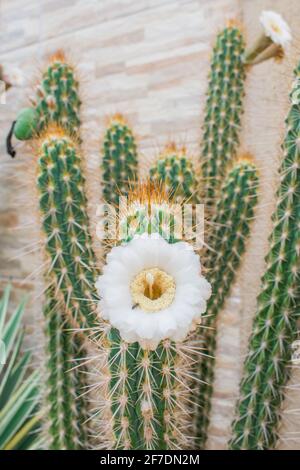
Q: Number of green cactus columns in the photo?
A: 8